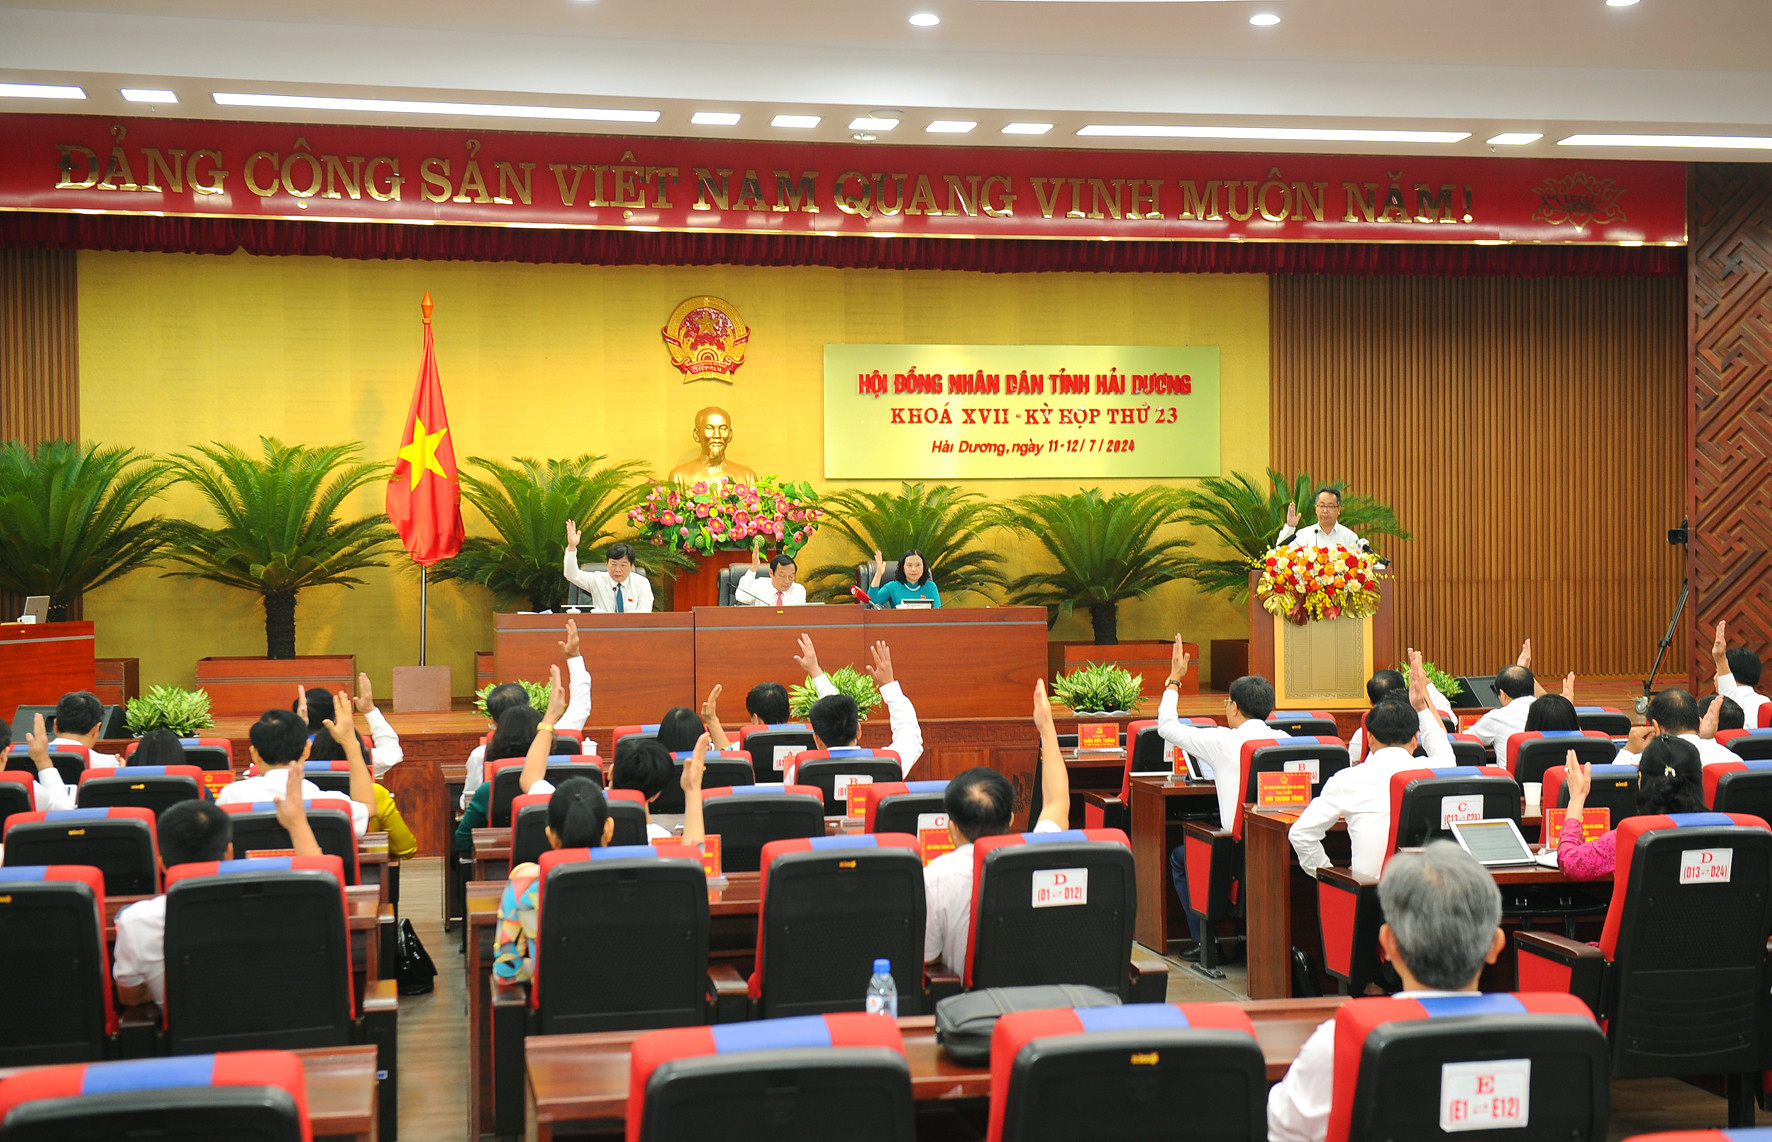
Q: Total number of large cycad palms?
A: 6